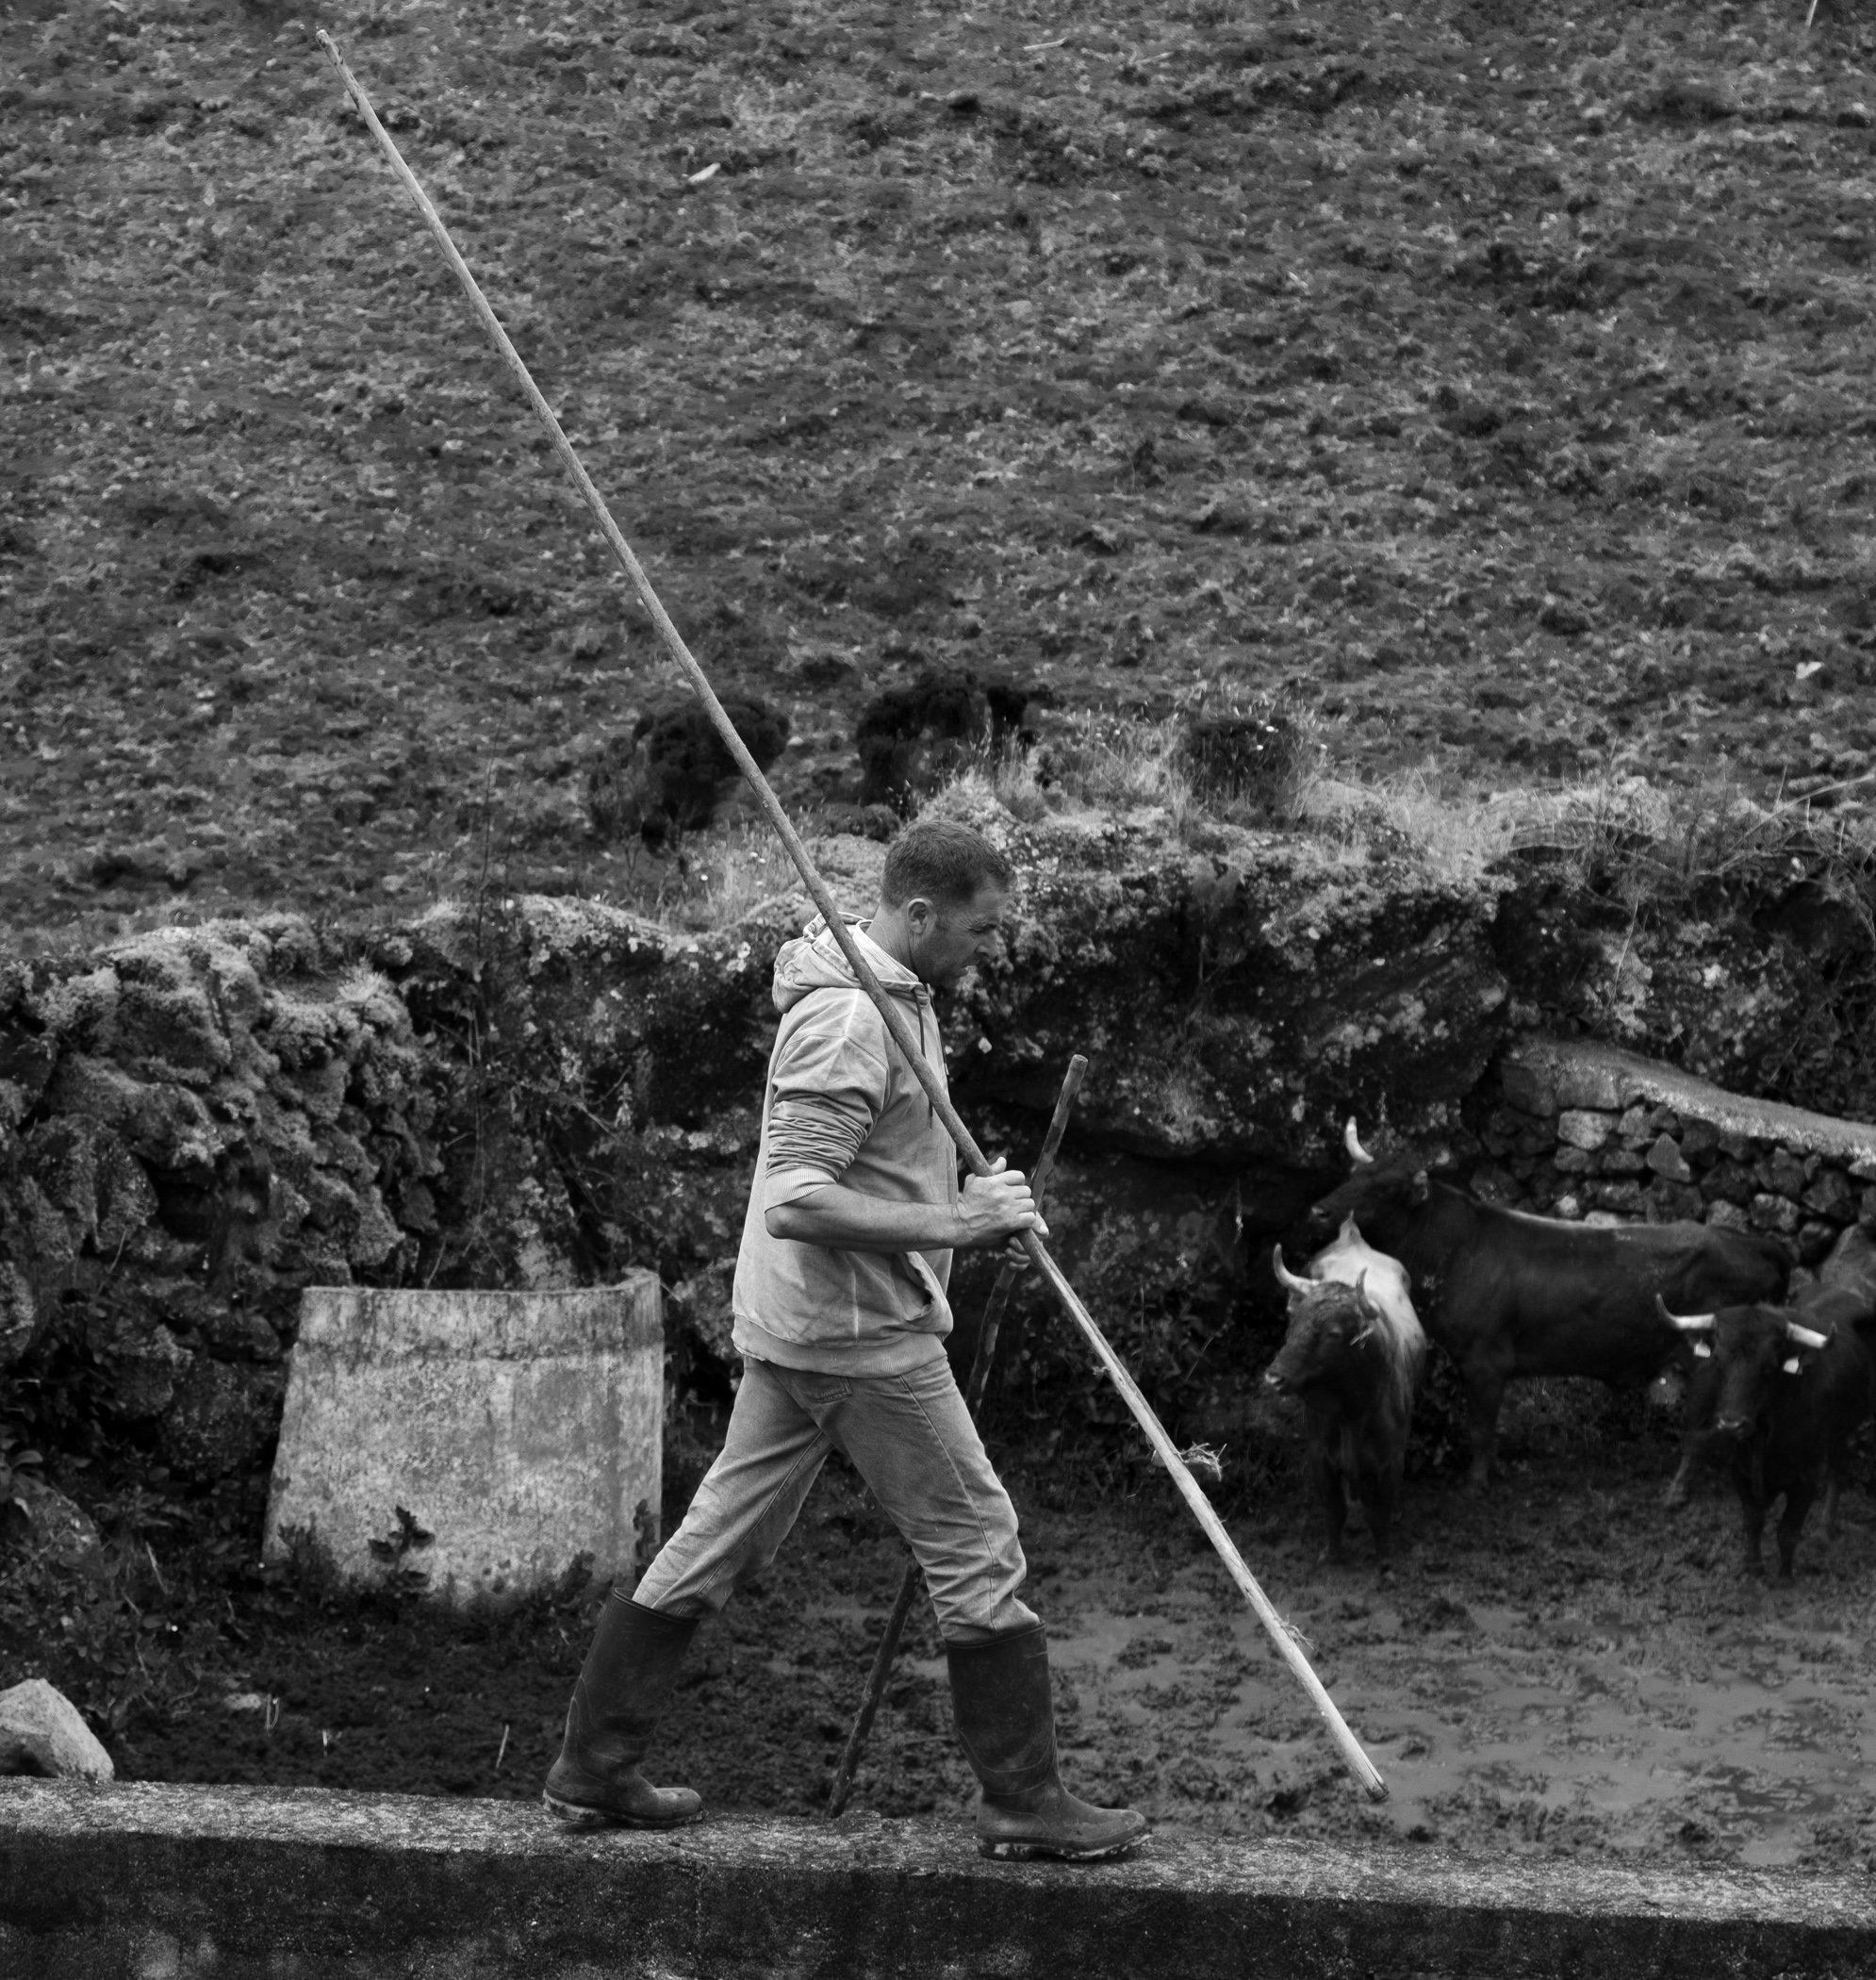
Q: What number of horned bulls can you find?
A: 3